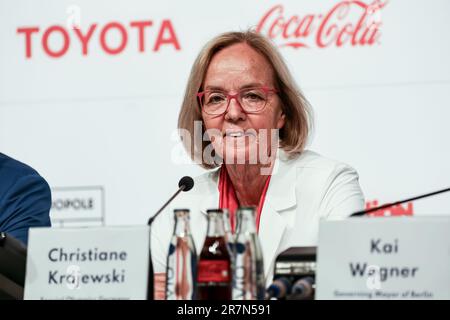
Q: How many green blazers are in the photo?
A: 0